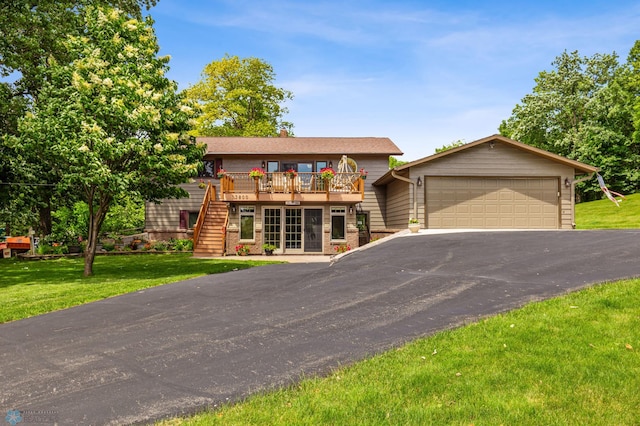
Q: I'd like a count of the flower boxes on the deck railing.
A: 5